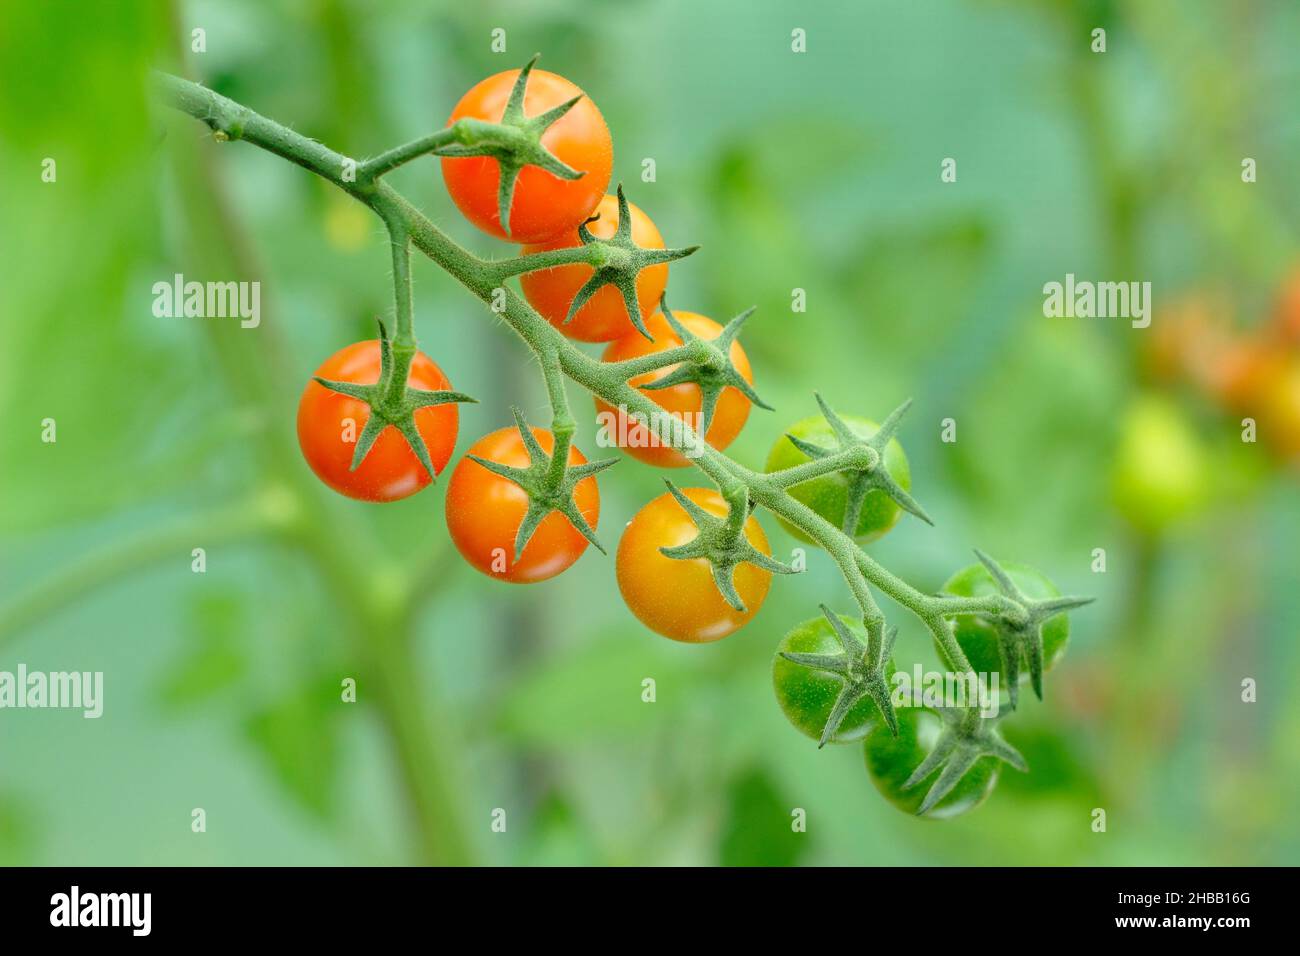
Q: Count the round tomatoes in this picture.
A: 10